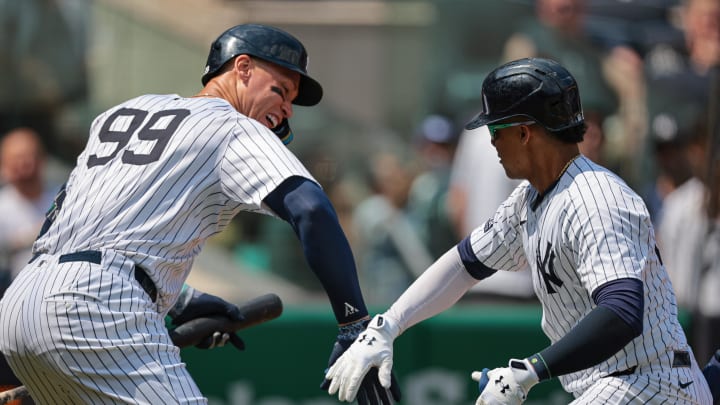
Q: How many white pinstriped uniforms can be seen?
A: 2